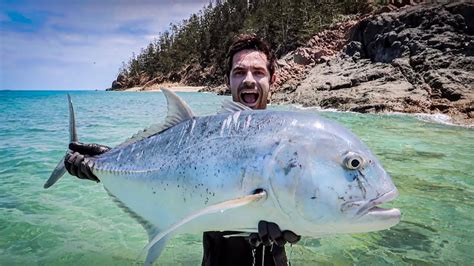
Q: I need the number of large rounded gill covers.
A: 1